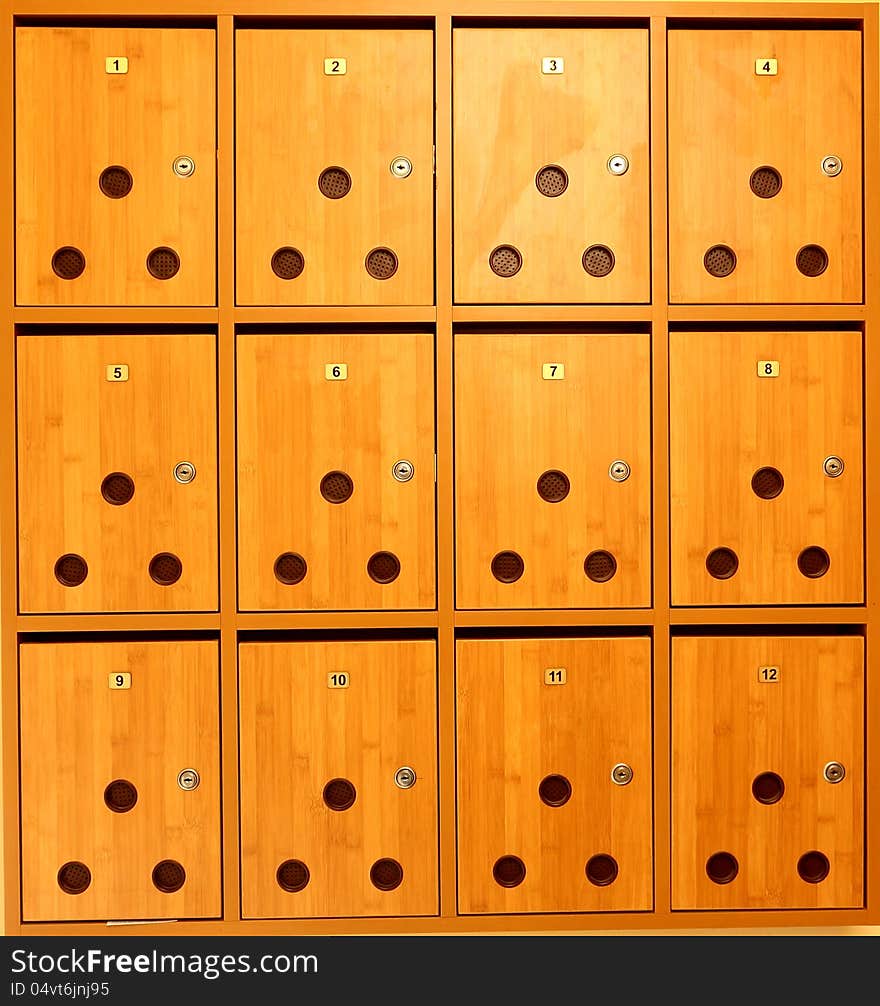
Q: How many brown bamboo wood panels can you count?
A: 12